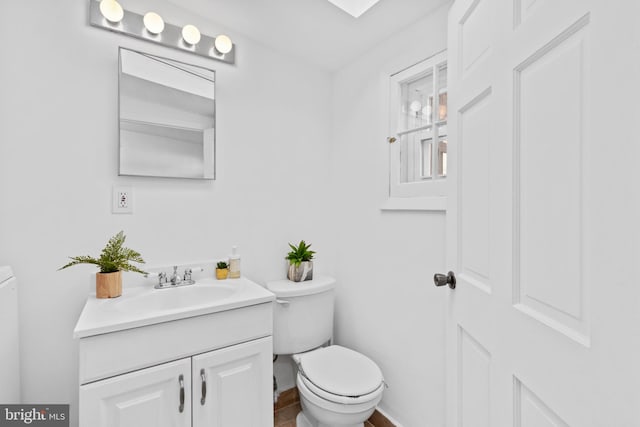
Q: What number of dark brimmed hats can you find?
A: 0